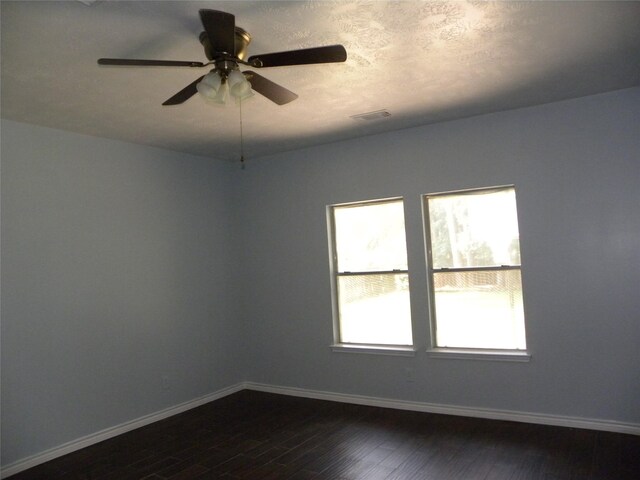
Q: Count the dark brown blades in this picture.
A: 5